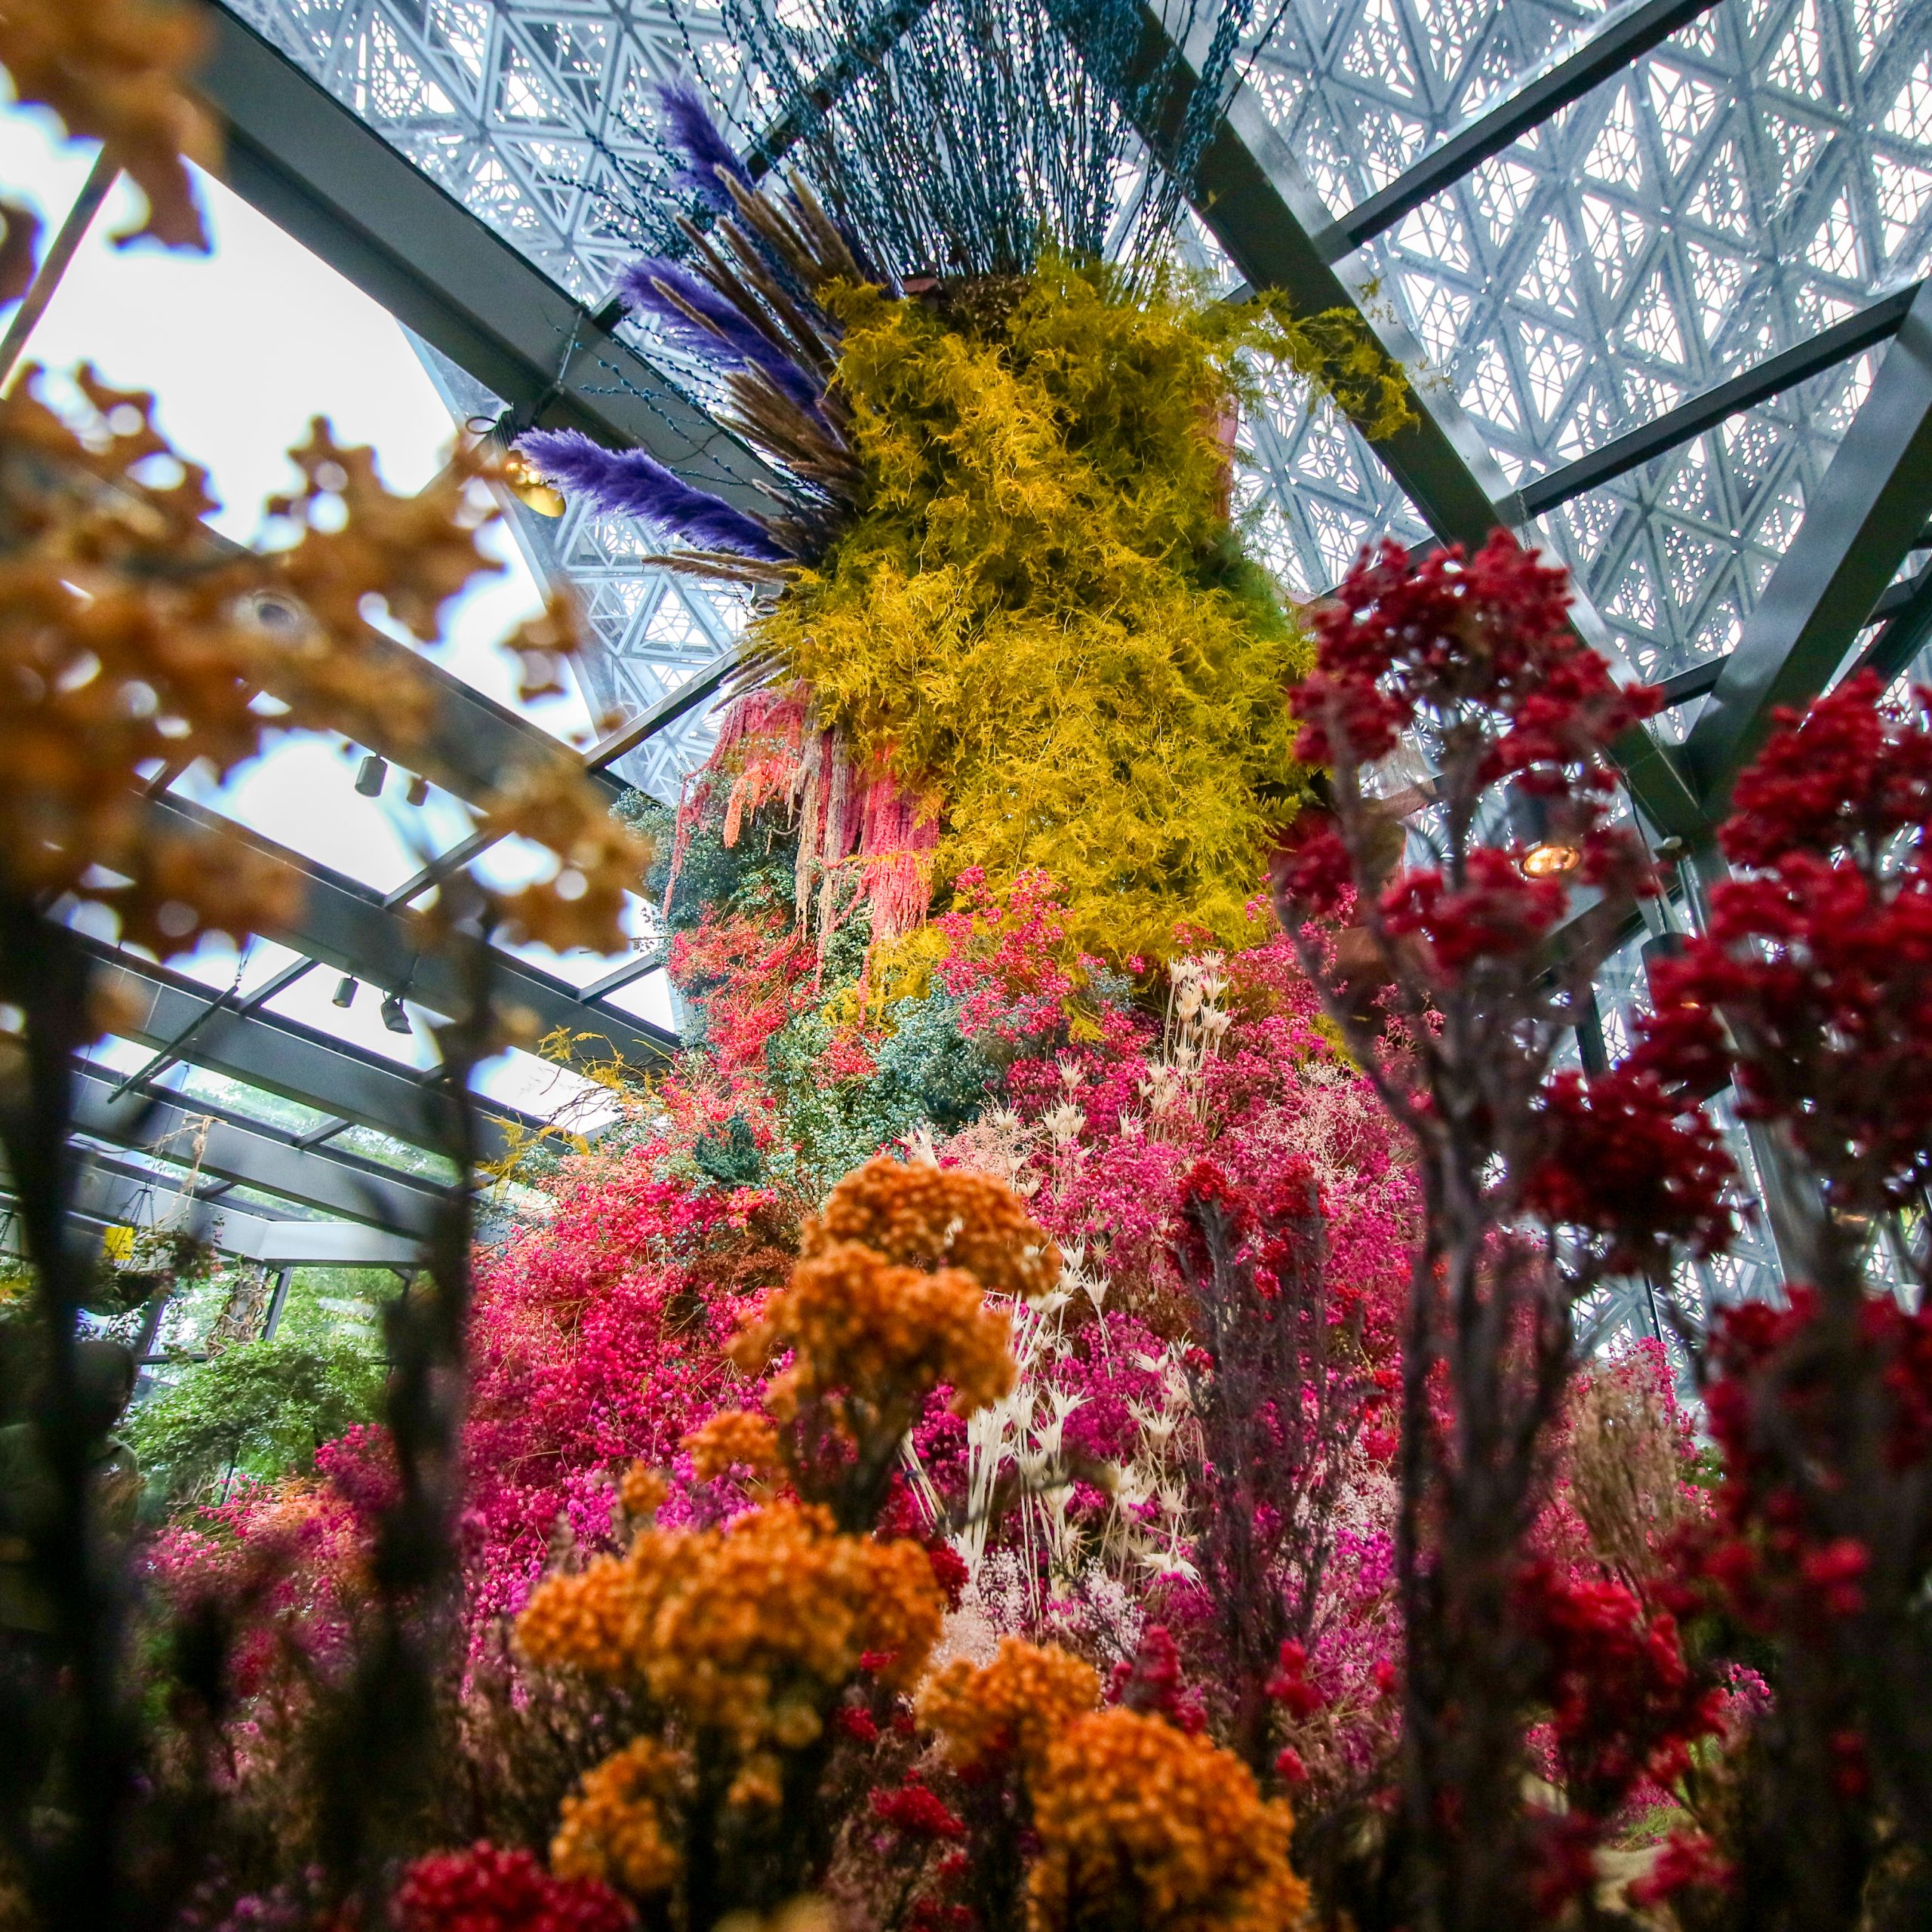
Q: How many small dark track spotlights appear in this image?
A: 4